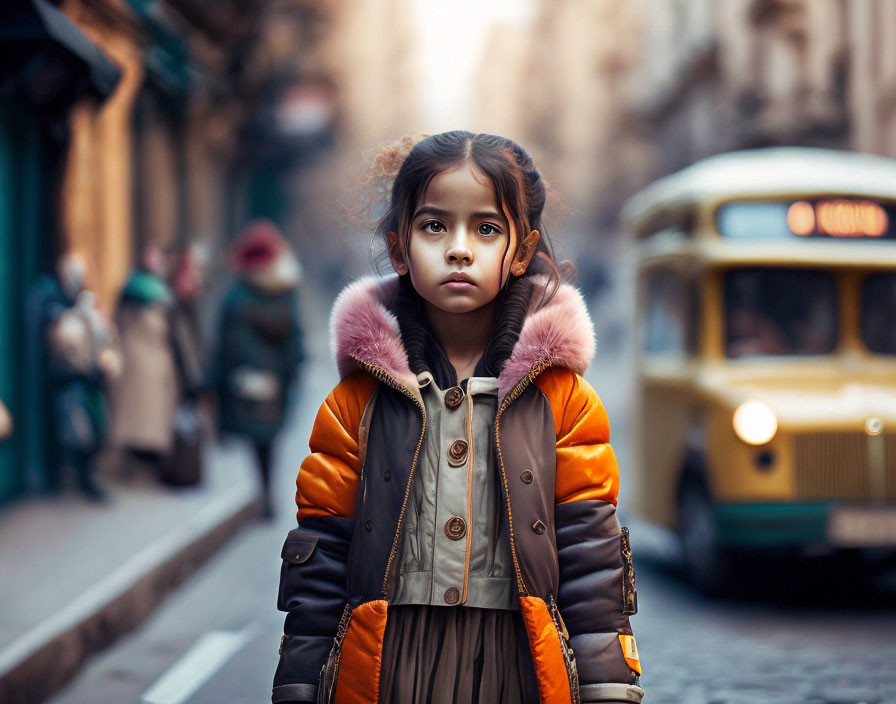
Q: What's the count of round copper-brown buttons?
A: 4